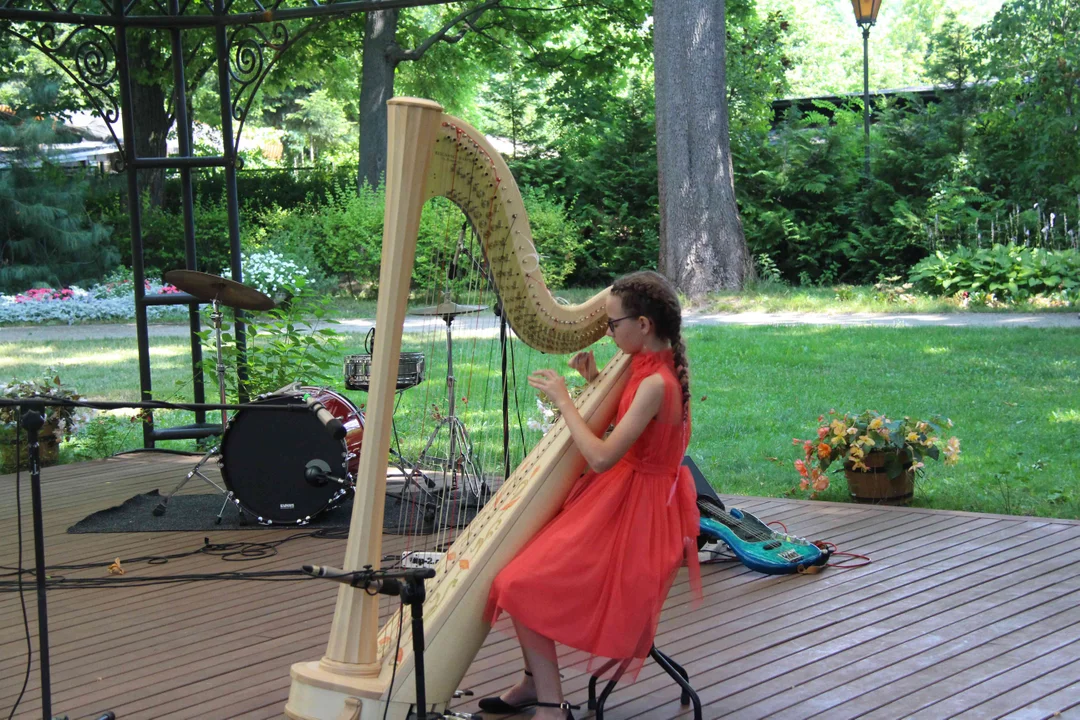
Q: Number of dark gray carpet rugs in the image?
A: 1